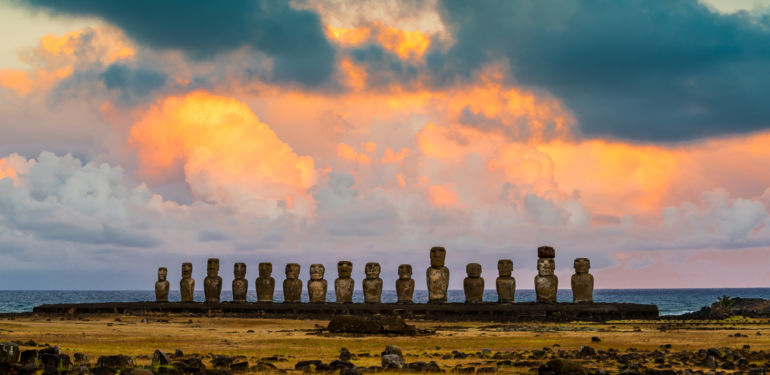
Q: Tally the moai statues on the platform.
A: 15